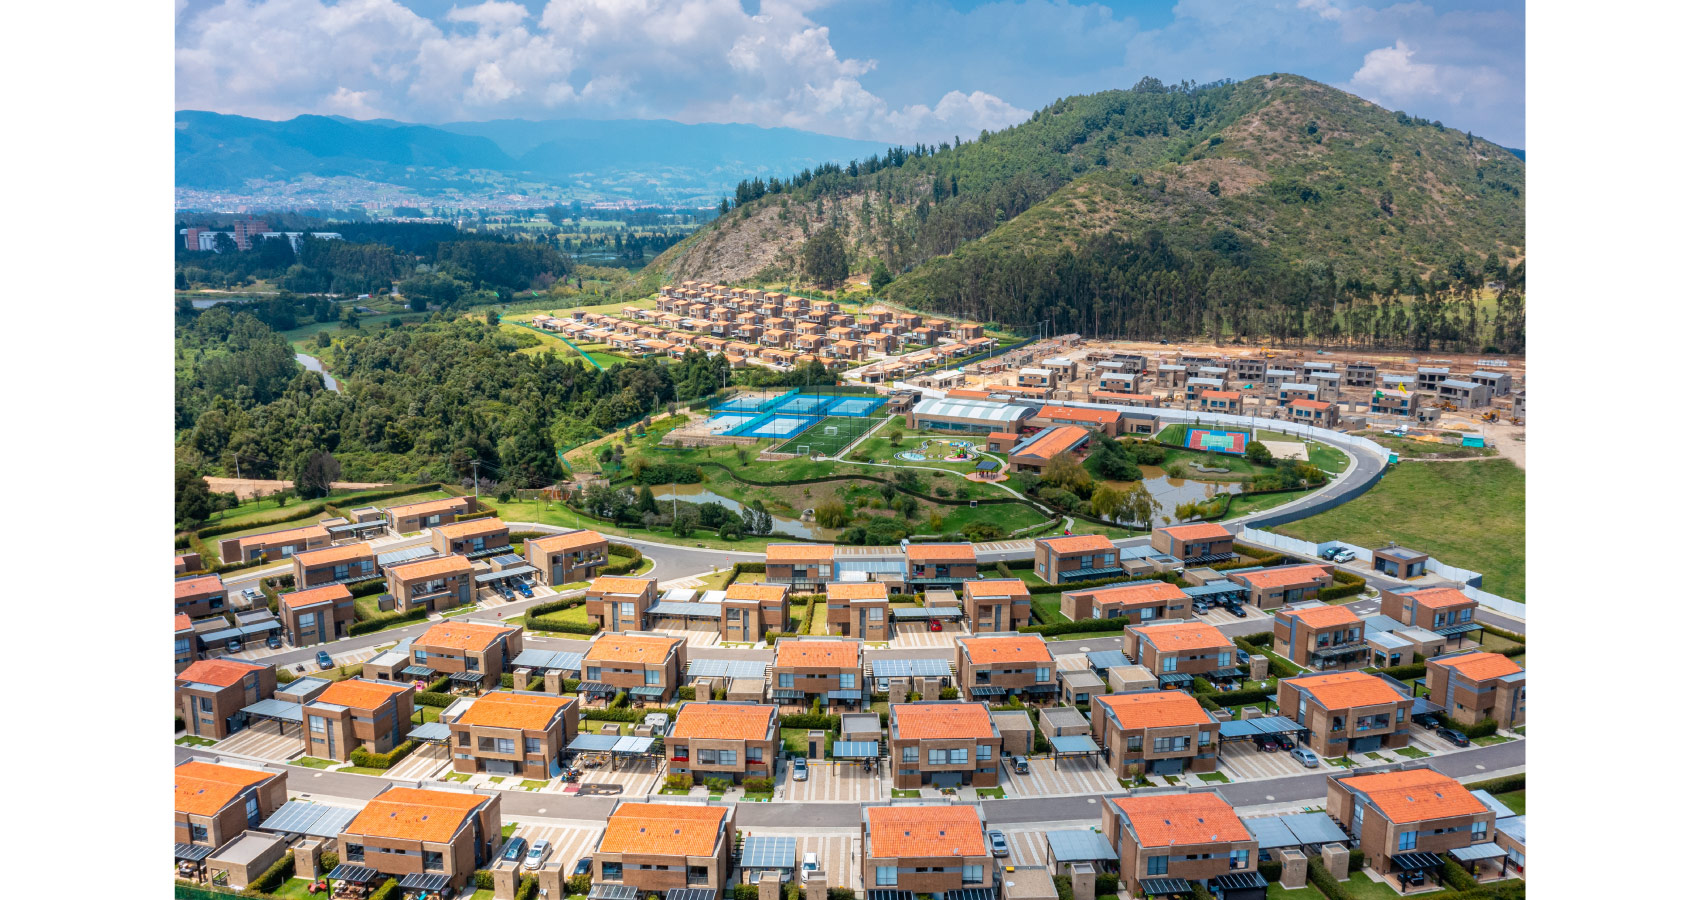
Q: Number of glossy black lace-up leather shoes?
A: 0